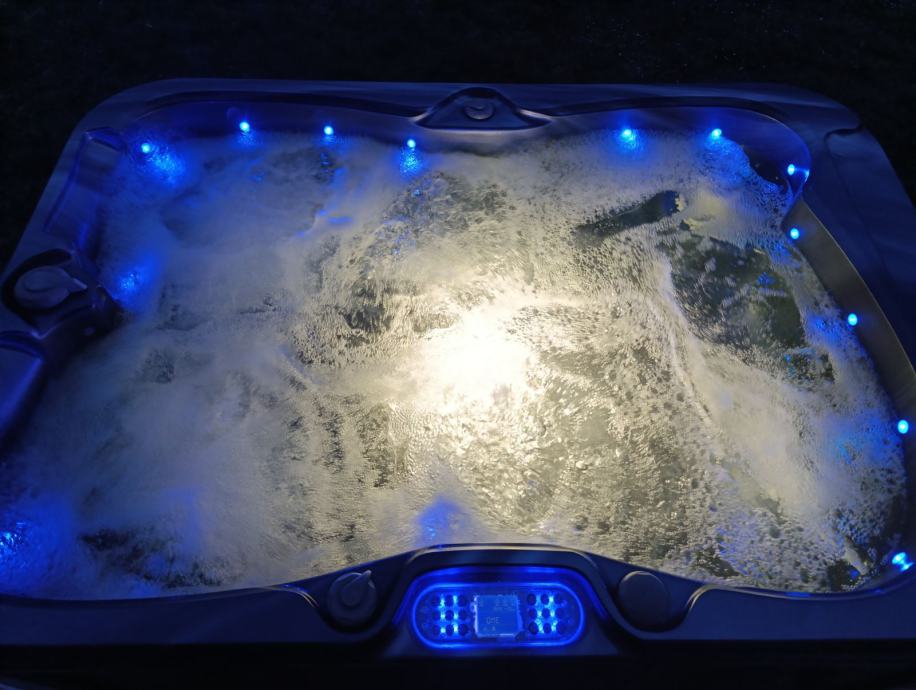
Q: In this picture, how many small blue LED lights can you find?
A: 11